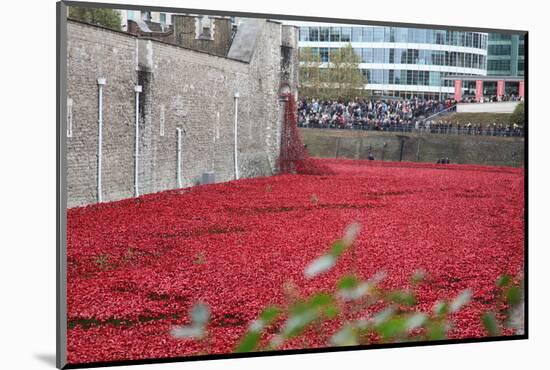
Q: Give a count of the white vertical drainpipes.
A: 4